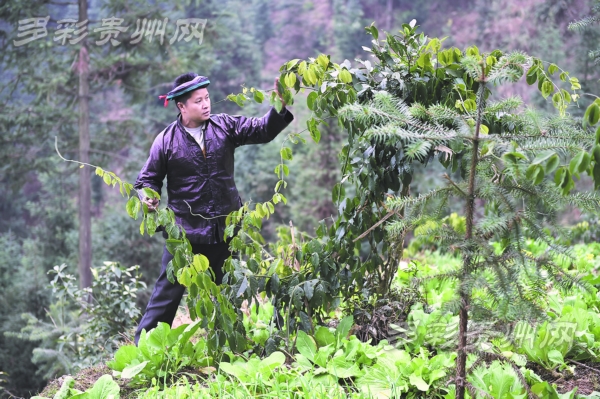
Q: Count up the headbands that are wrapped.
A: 1